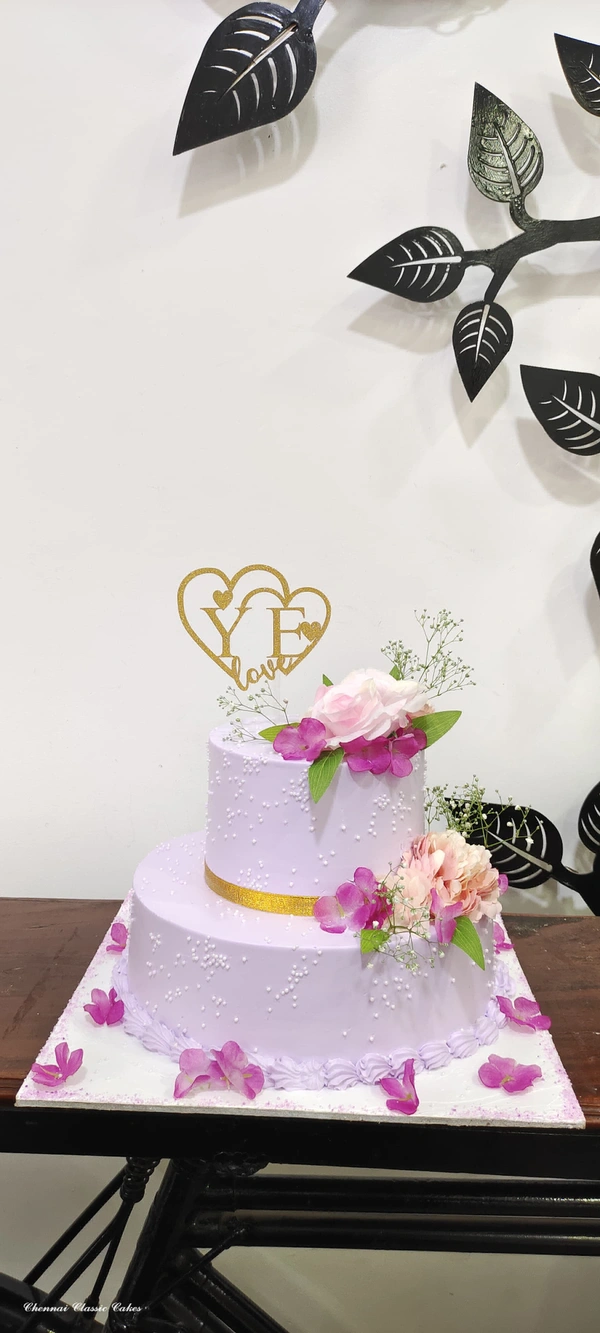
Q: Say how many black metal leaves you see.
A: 9